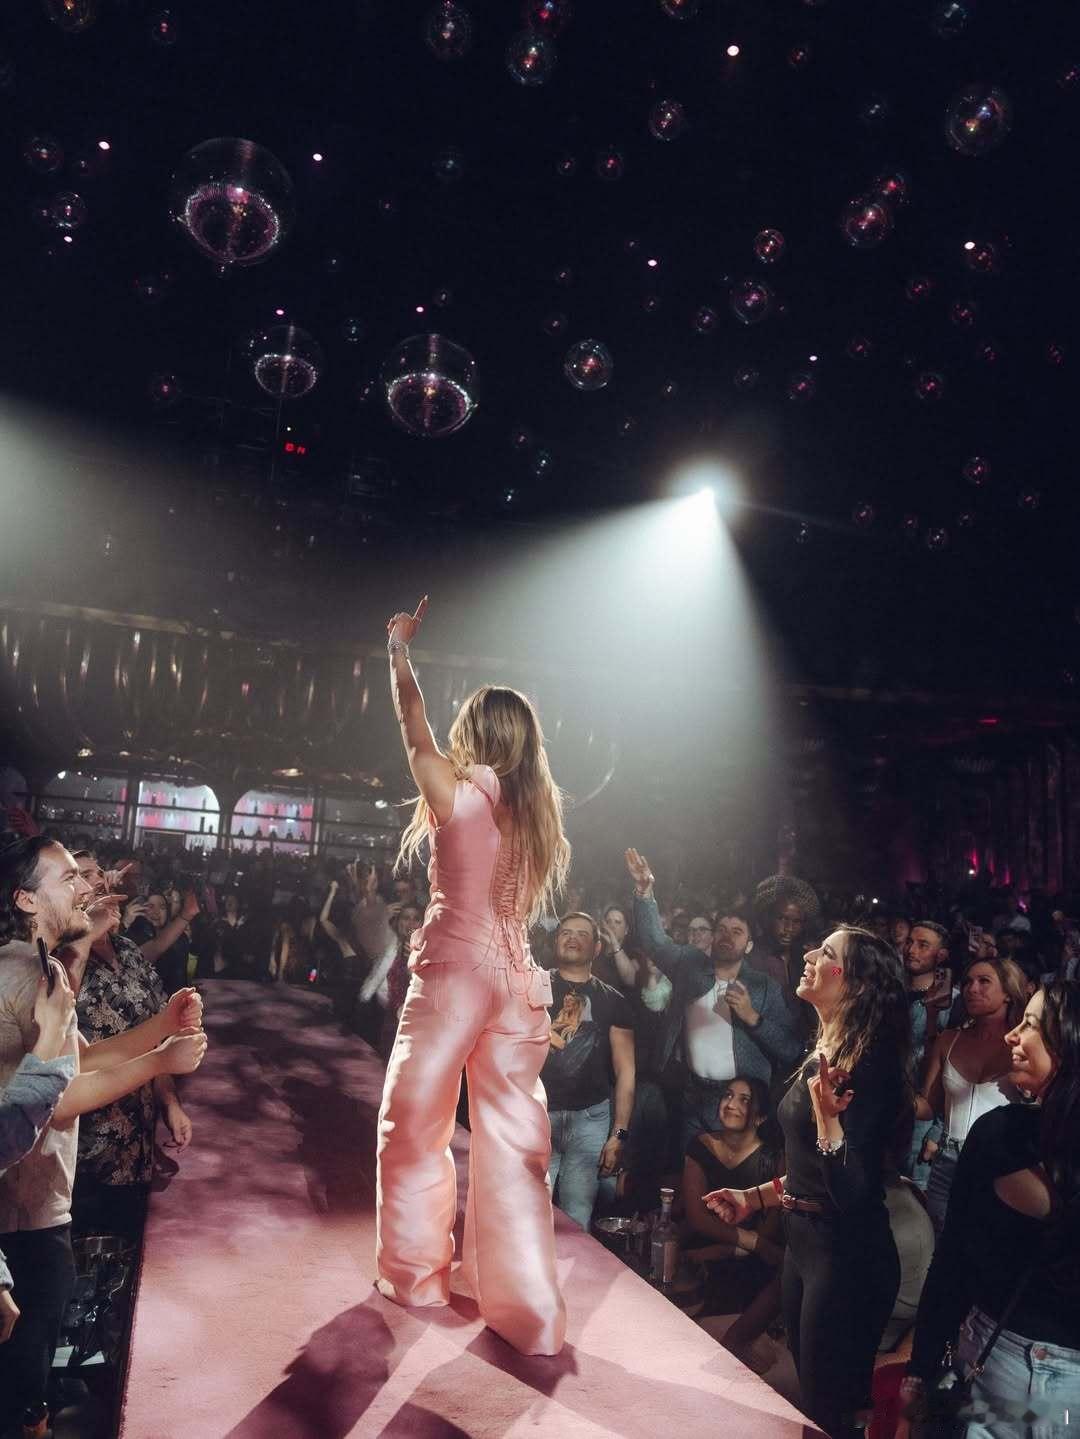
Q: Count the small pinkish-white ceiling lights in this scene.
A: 9